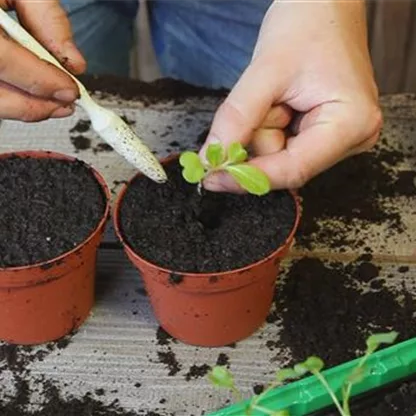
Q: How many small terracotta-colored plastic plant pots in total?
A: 2